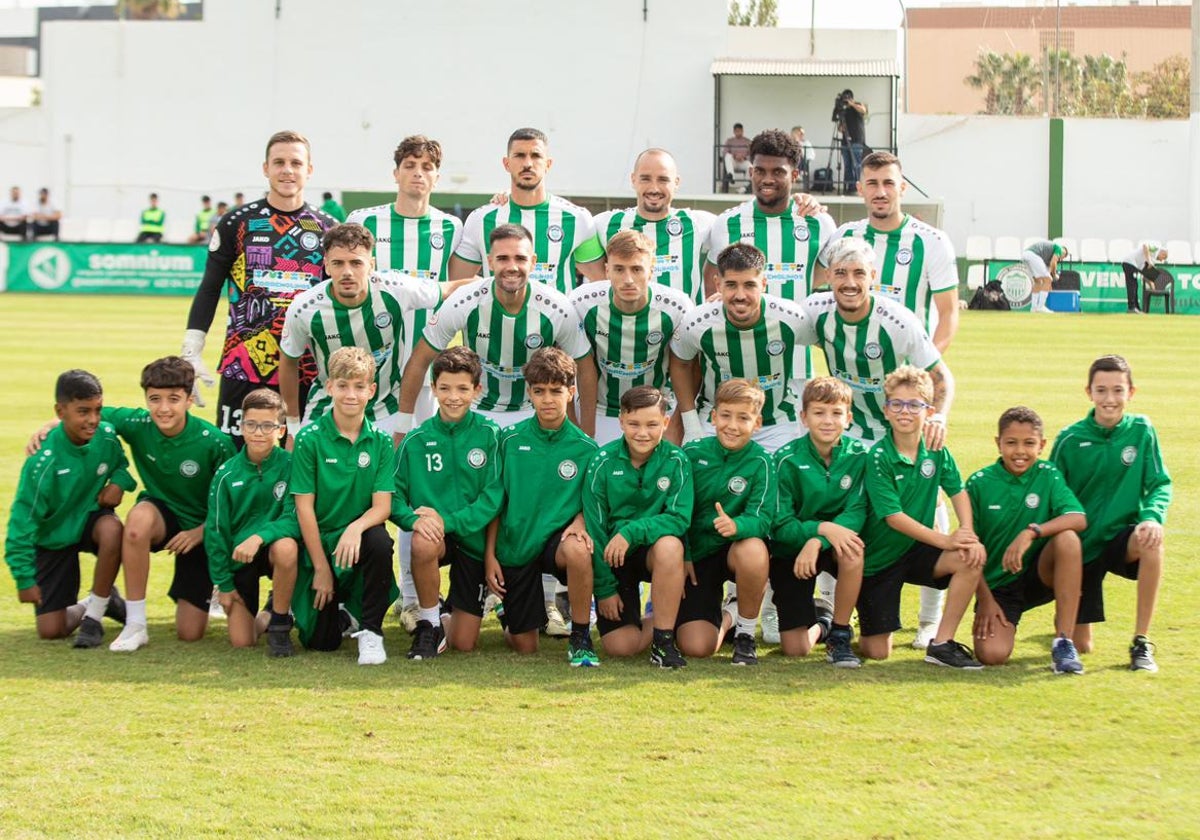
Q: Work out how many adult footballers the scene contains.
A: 11